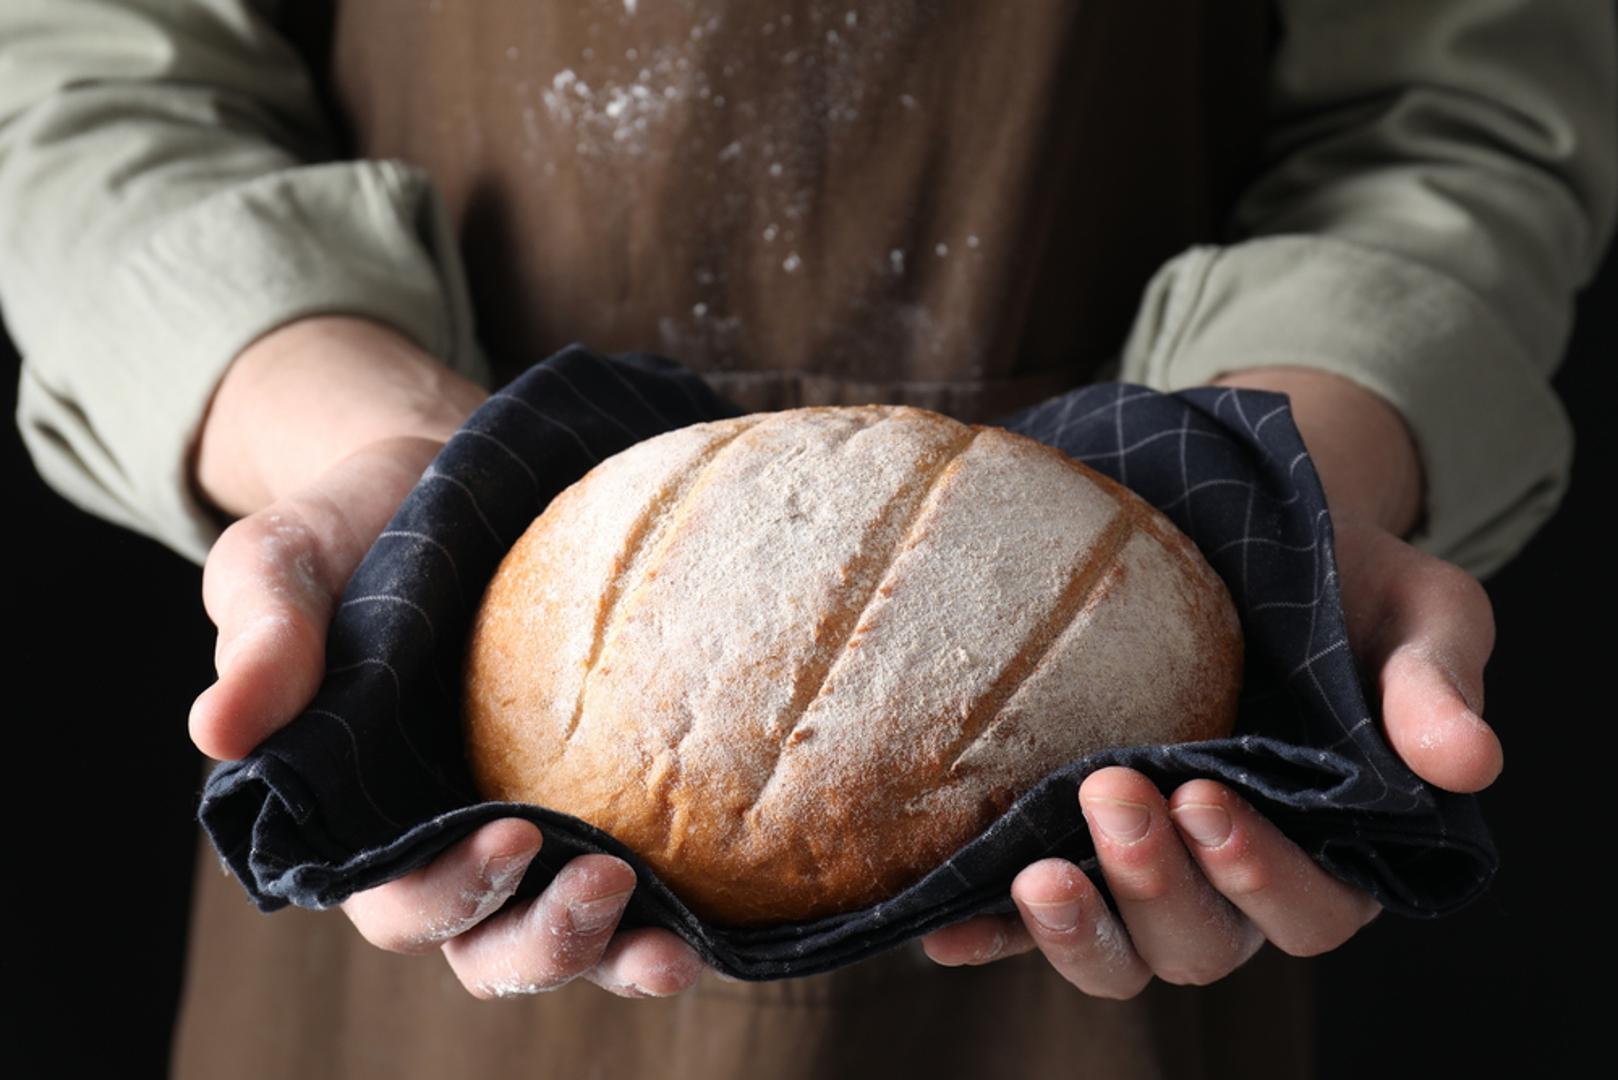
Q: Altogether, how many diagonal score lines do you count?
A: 3